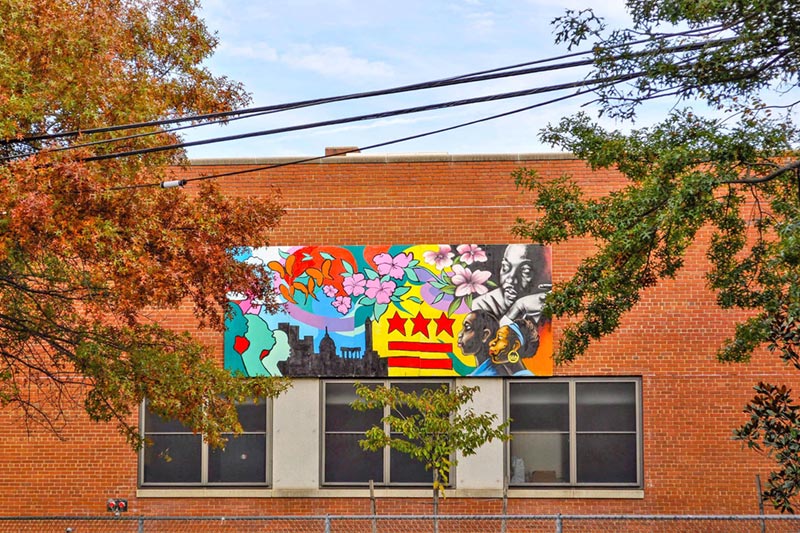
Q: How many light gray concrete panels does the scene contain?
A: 2